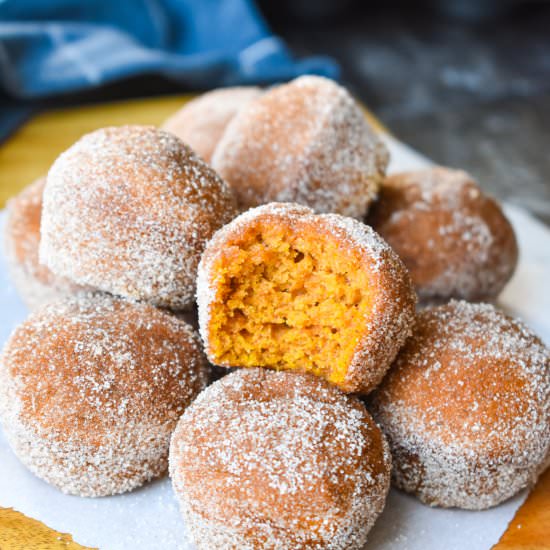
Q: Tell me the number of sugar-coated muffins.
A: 9